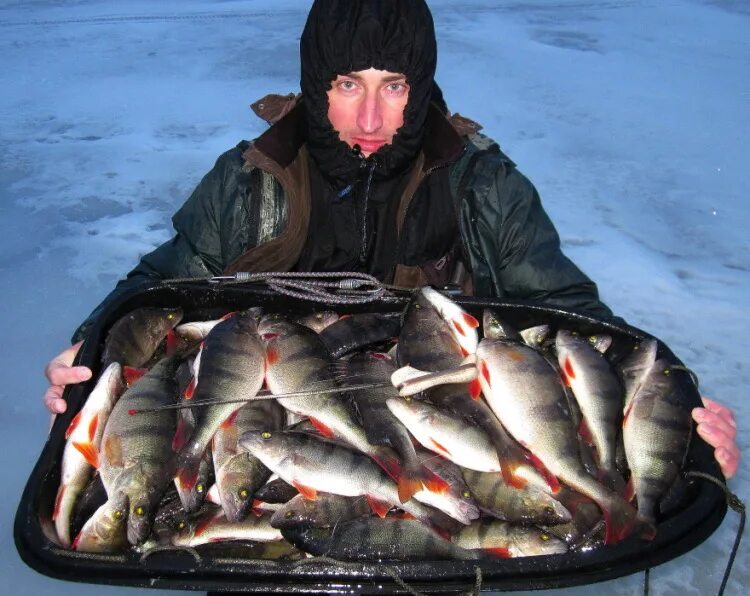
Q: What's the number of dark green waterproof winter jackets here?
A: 1